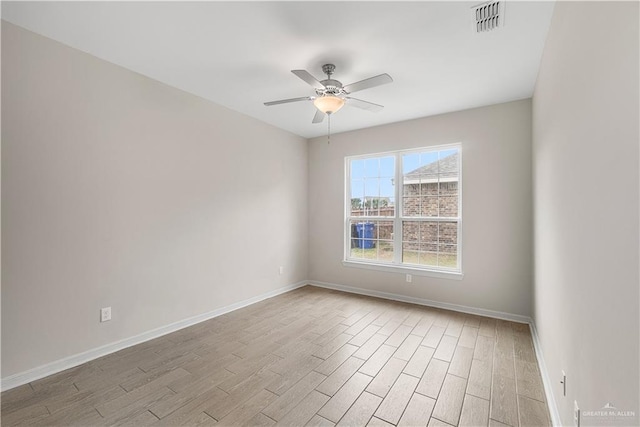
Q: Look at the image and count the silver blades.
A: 5